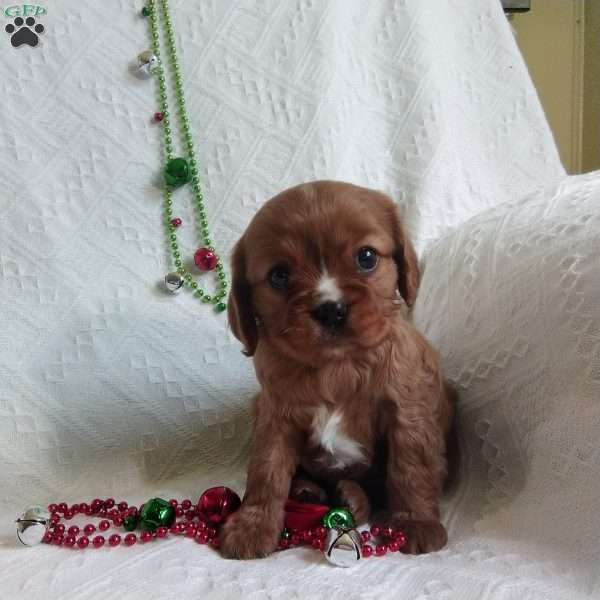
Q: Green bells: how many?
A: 3